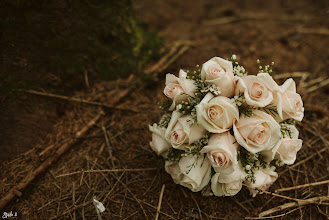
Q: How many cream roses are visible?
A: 13